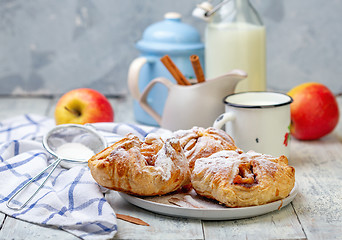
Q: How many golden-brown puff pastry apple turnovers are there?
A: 3